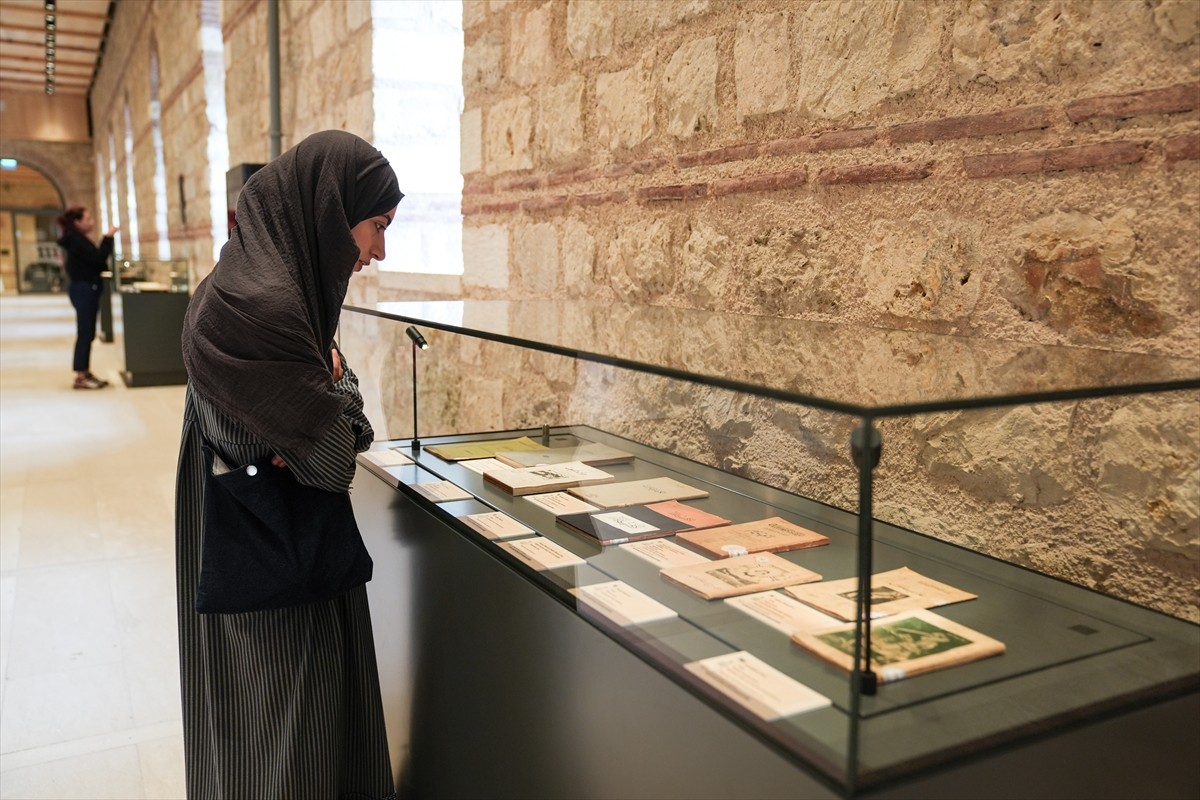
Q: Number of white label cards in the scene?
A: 10